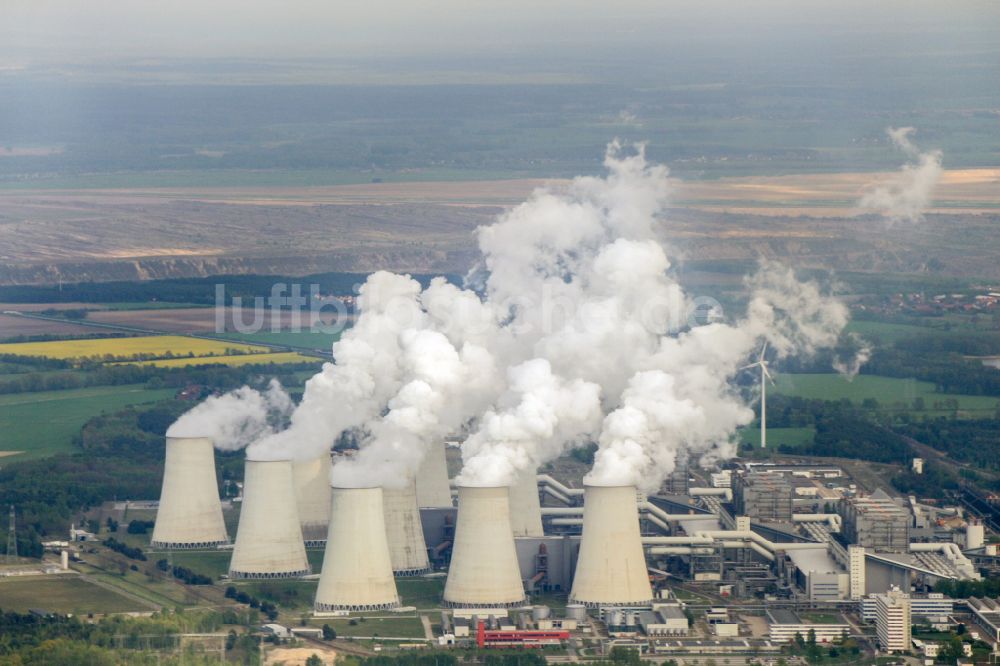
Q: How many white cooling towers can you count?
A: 9